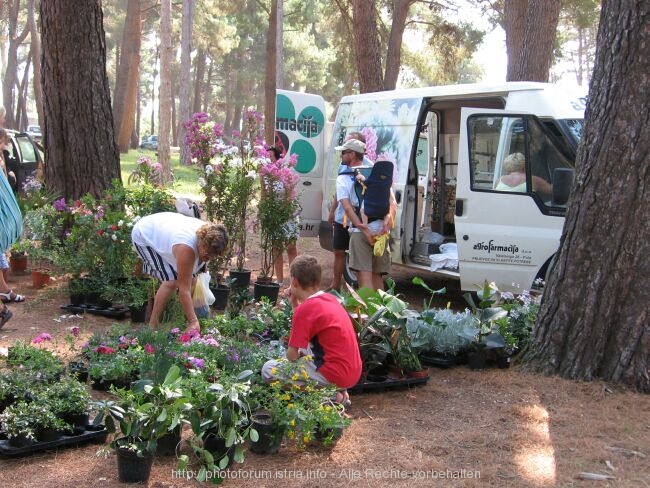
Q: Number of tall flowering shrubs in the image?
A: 3